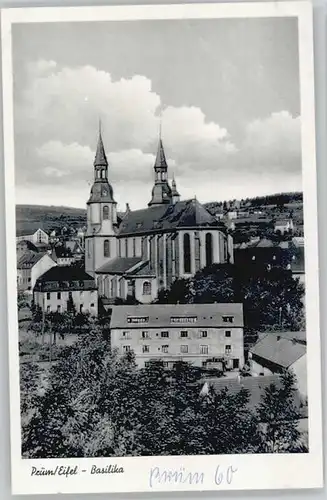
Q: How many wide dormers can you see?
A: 2